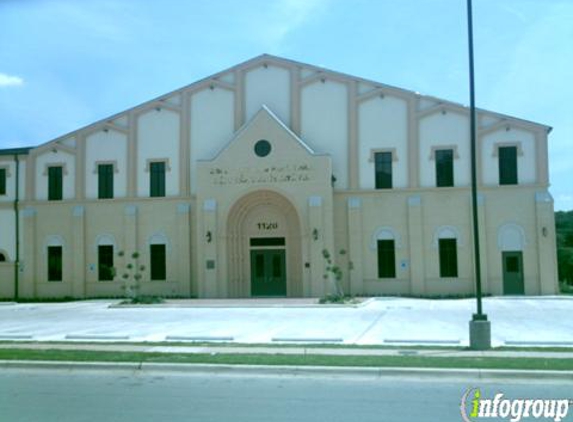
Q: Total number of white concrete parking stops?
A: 6